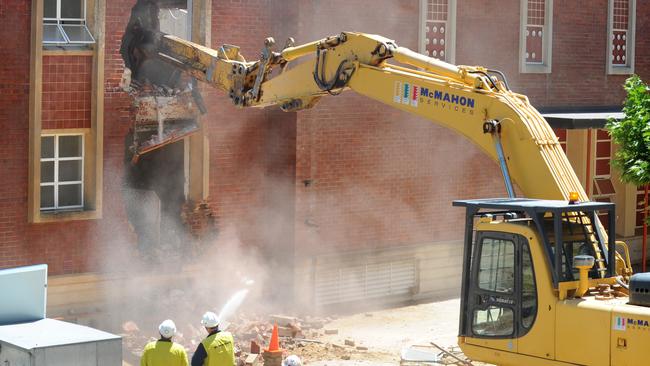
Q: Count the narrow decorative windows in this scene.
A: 3